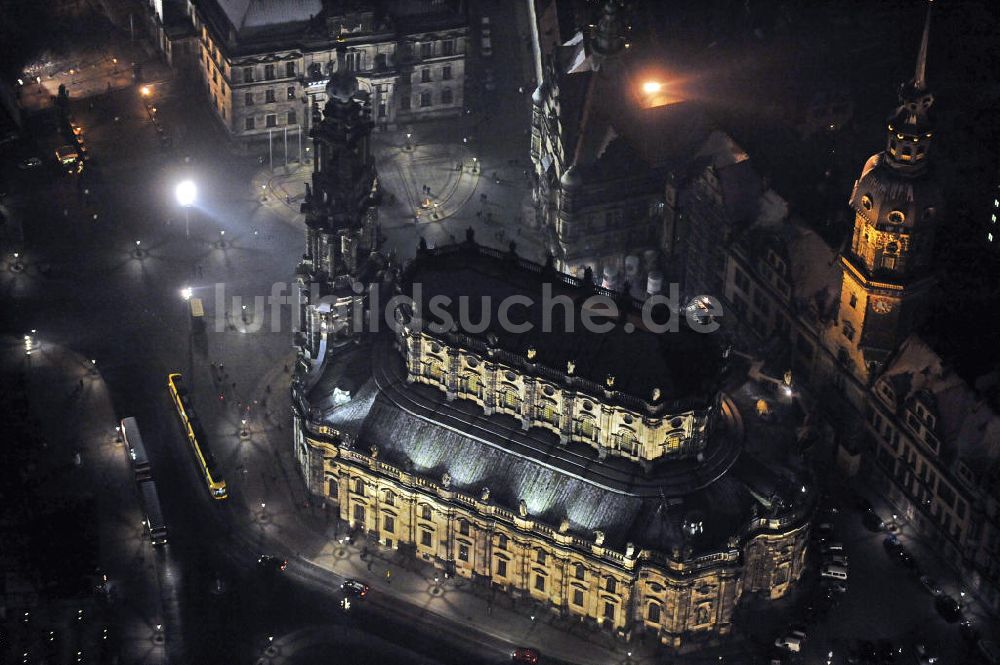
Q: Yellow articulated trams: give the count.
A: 1